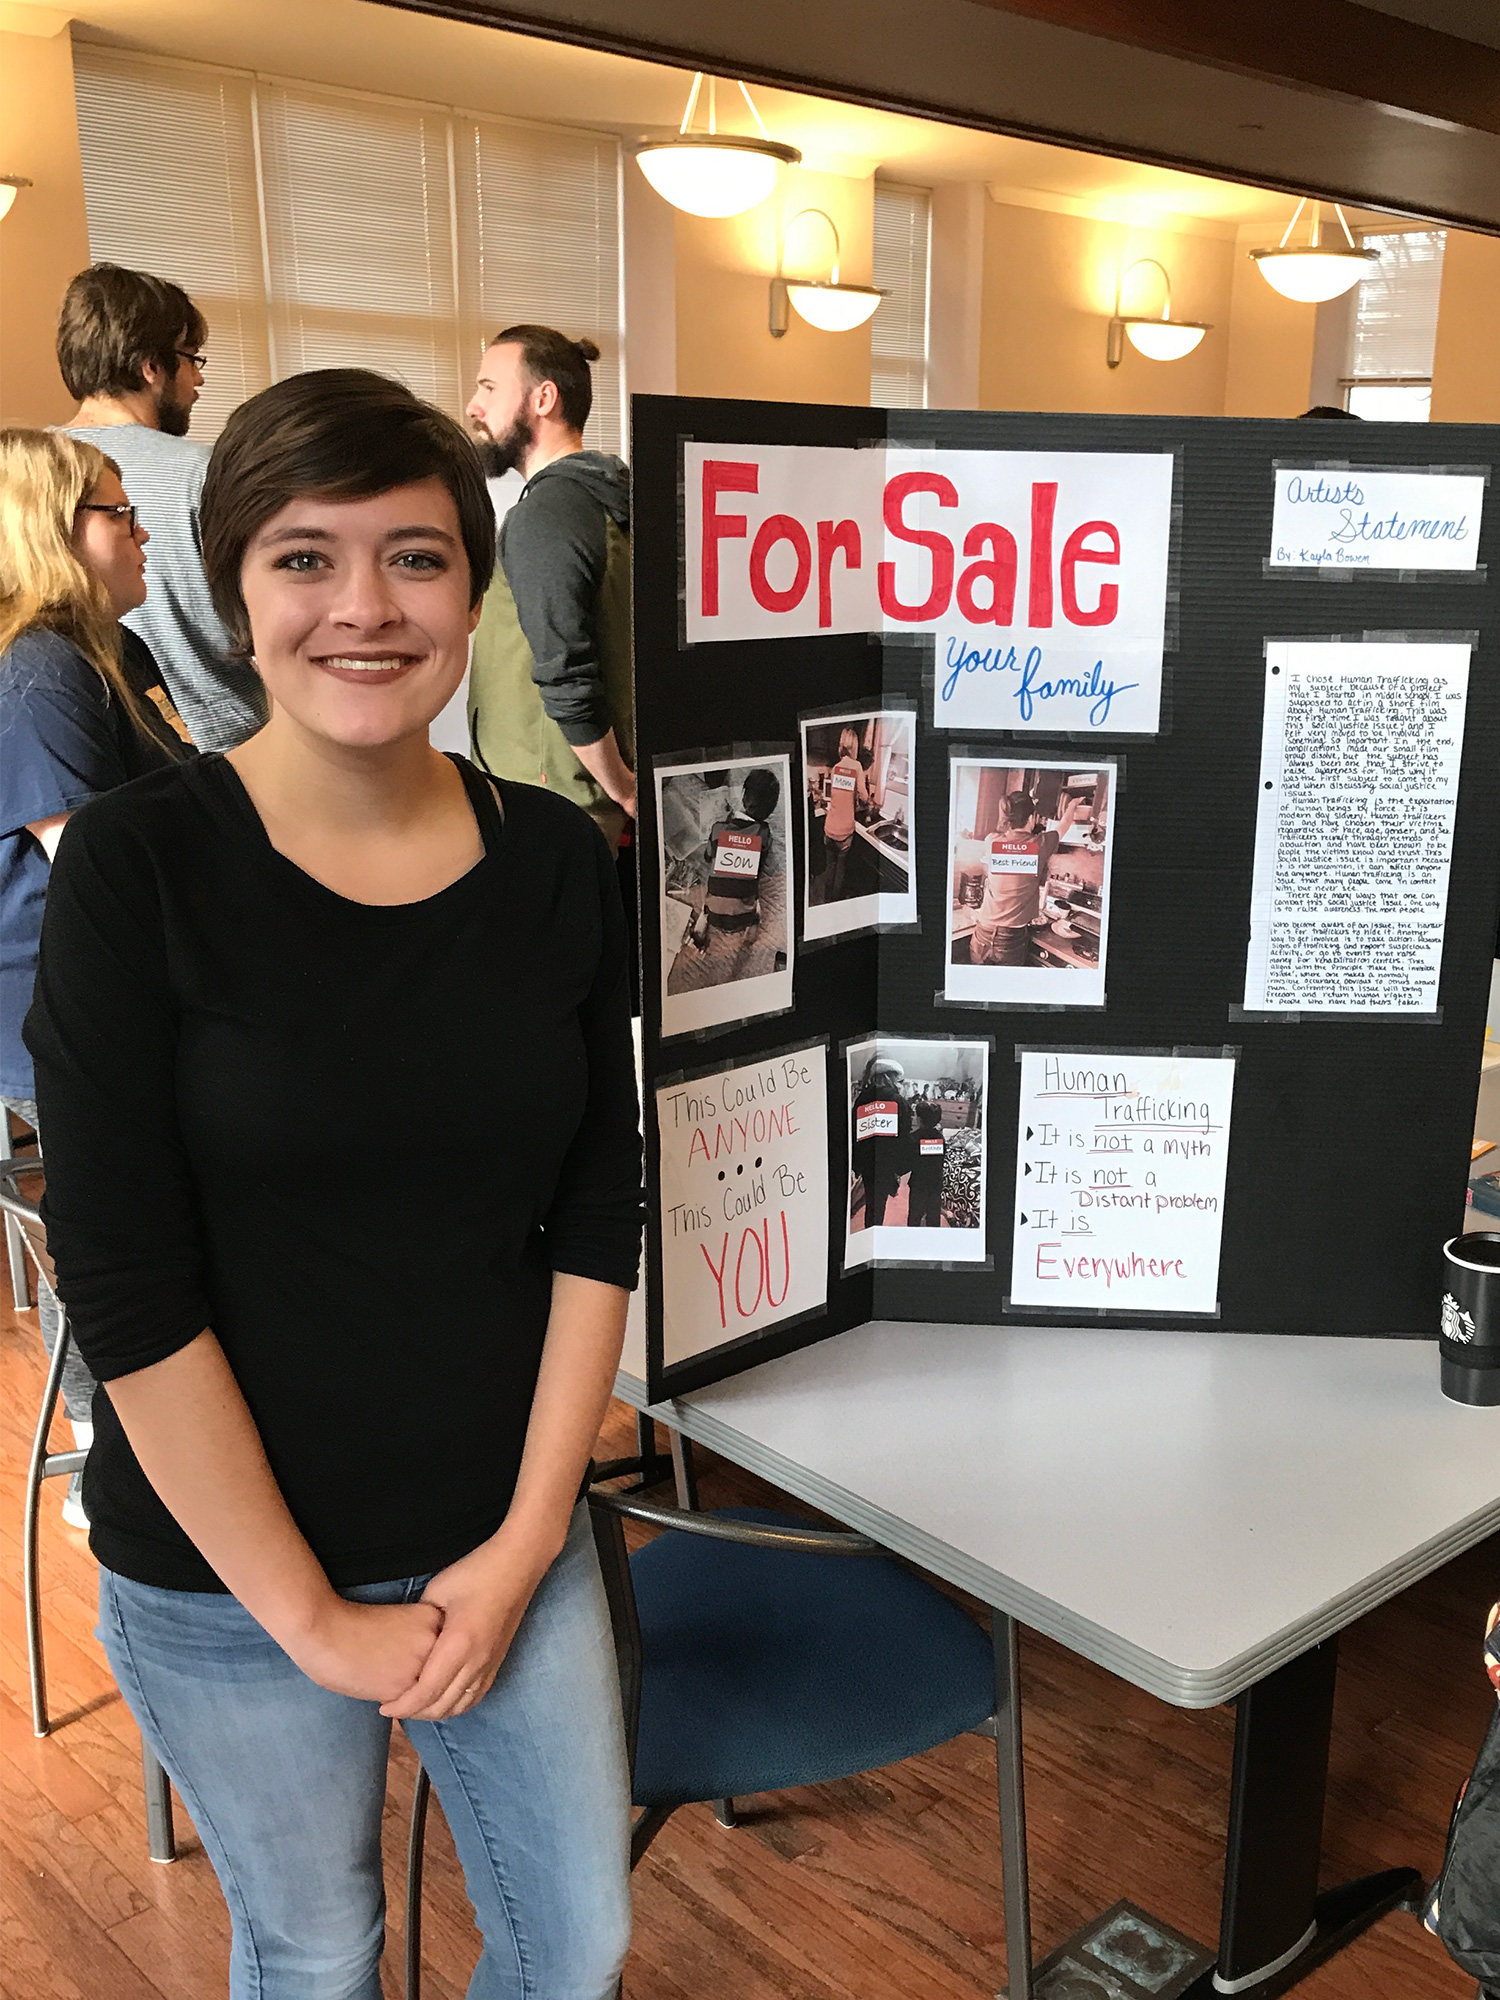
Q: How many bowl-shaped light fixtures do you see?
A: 5